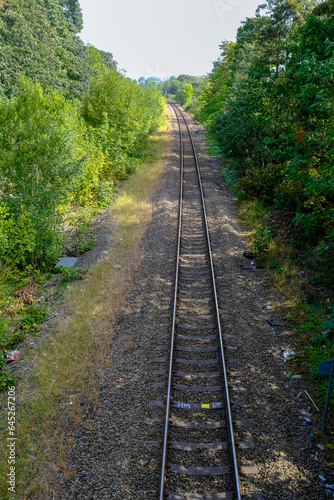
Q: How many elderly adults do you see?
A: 0